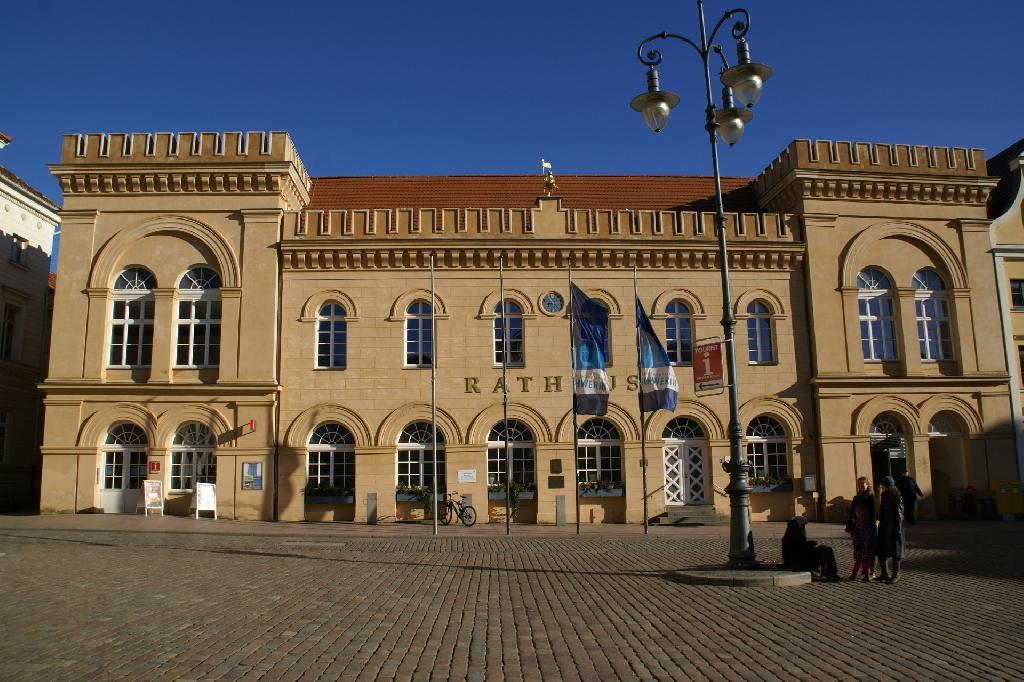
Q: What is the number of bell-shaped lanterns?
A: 3